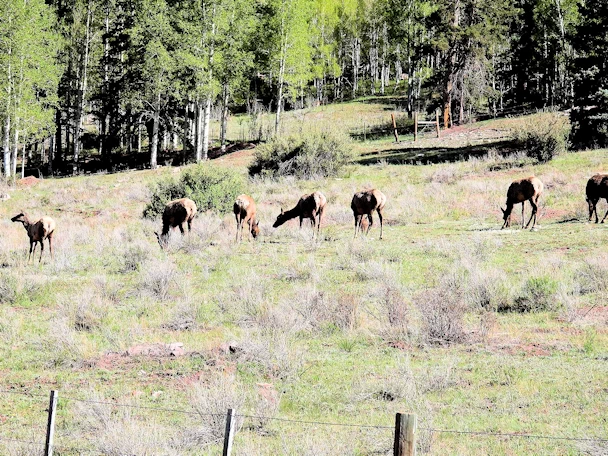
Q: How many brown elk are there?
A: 7